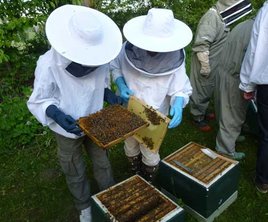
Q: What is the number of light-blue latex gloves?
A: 2